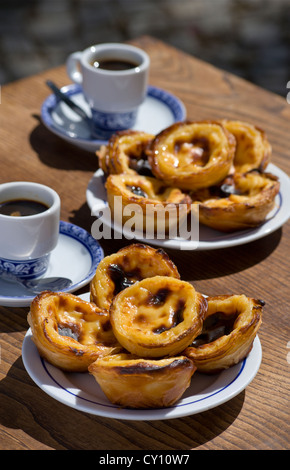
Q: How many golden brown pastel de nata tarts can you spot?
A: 10